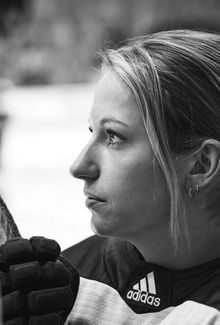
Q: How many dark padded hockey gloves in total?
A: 1